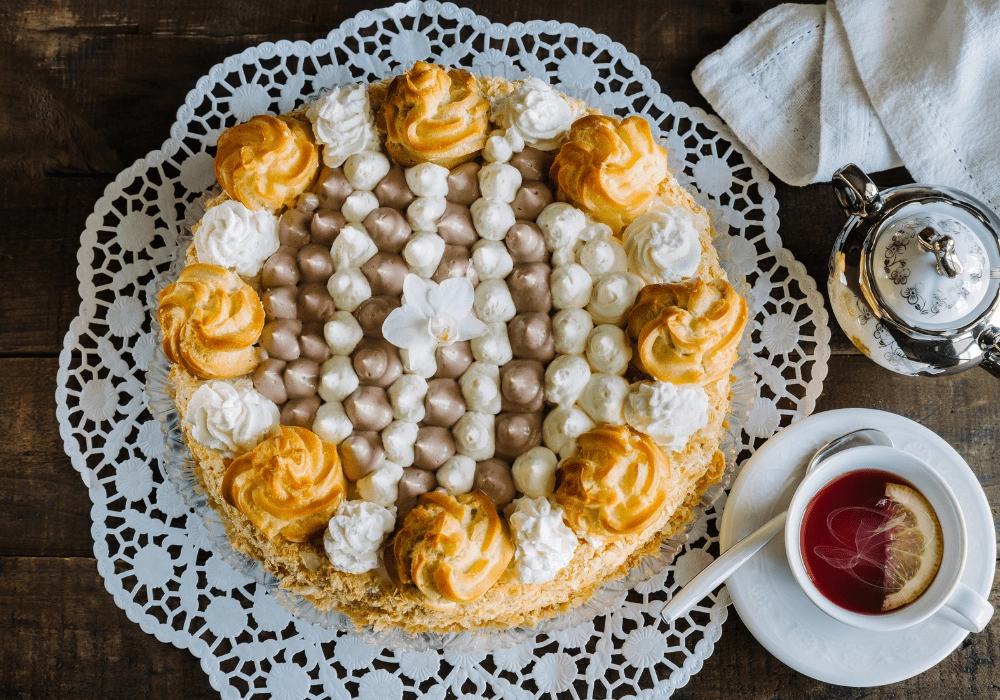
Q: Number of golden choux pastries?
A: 8